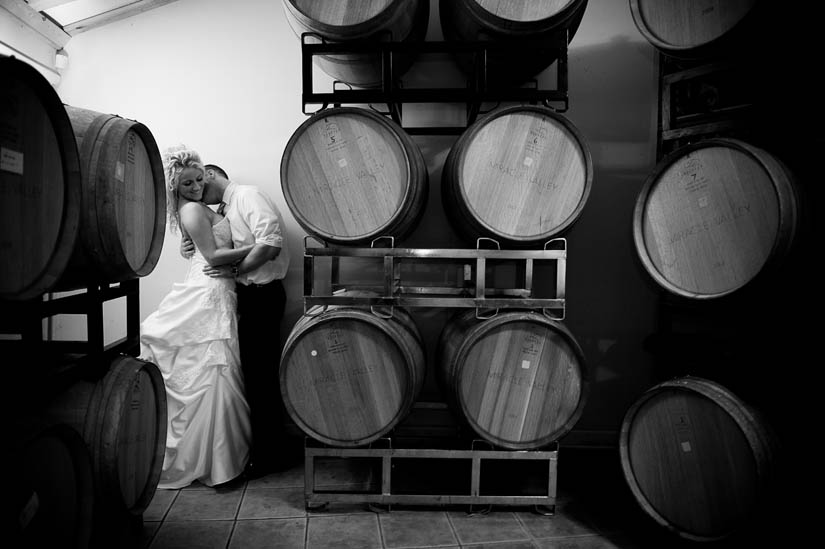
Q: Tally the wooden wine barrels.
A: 13